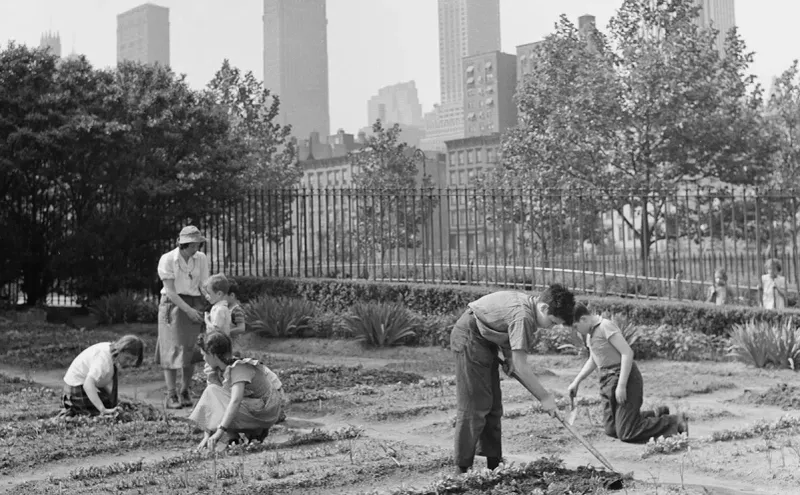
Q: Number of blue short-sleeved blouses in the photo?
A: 0